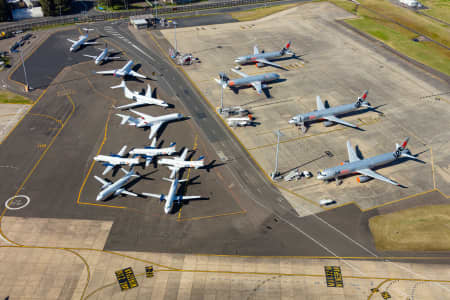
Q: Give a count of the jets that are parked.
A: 14